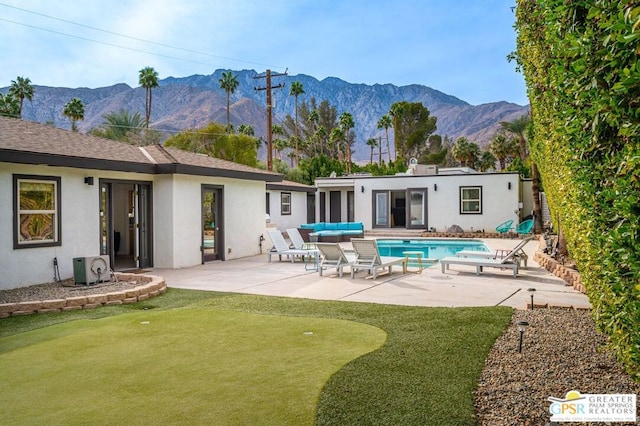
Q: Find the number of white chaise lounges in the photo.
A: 6